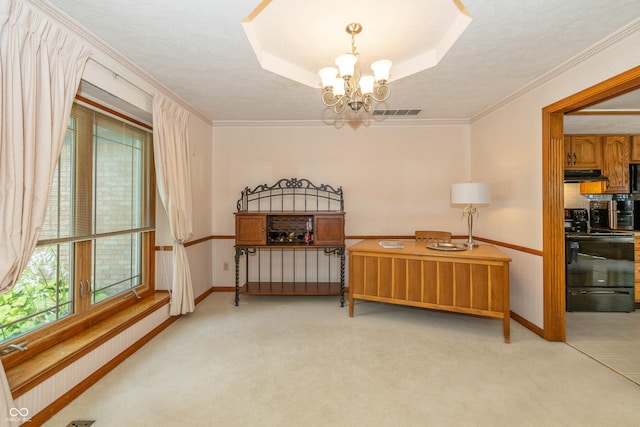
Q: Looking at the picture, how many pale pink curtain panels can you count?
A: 2